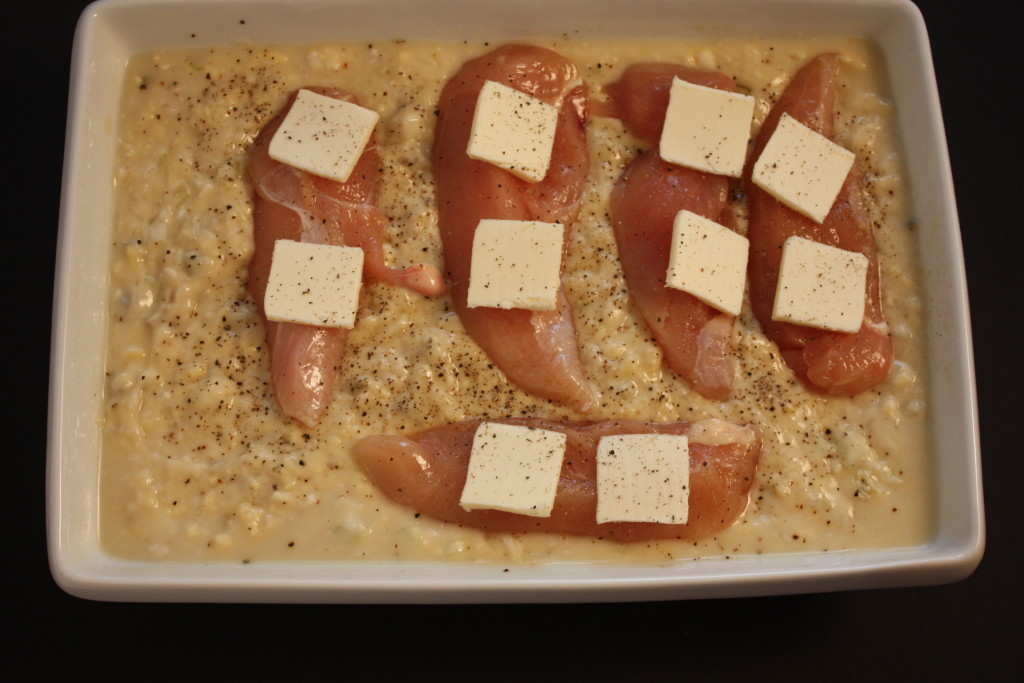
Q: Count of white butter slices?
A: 10